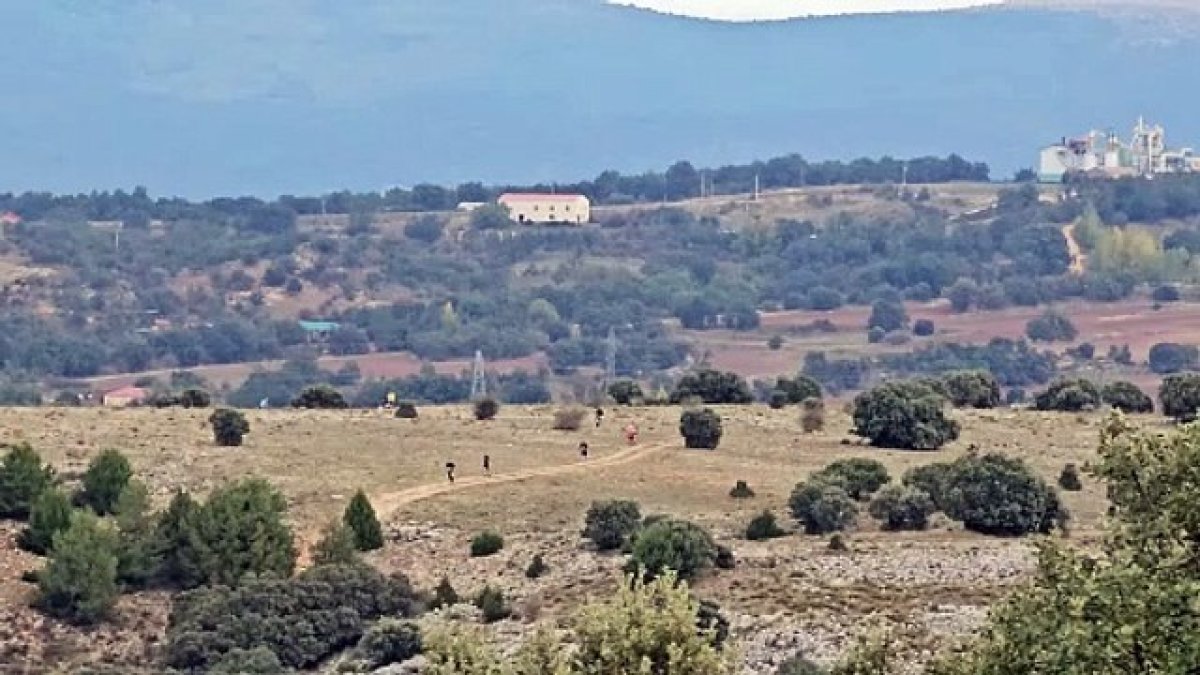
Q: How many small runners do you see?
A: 5